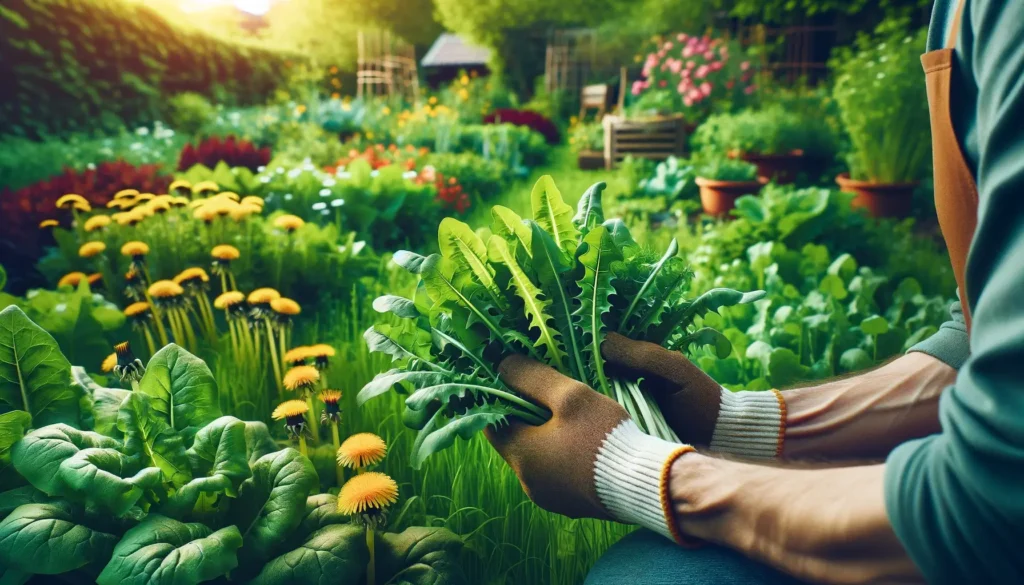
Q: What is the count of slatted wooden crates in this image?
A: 1